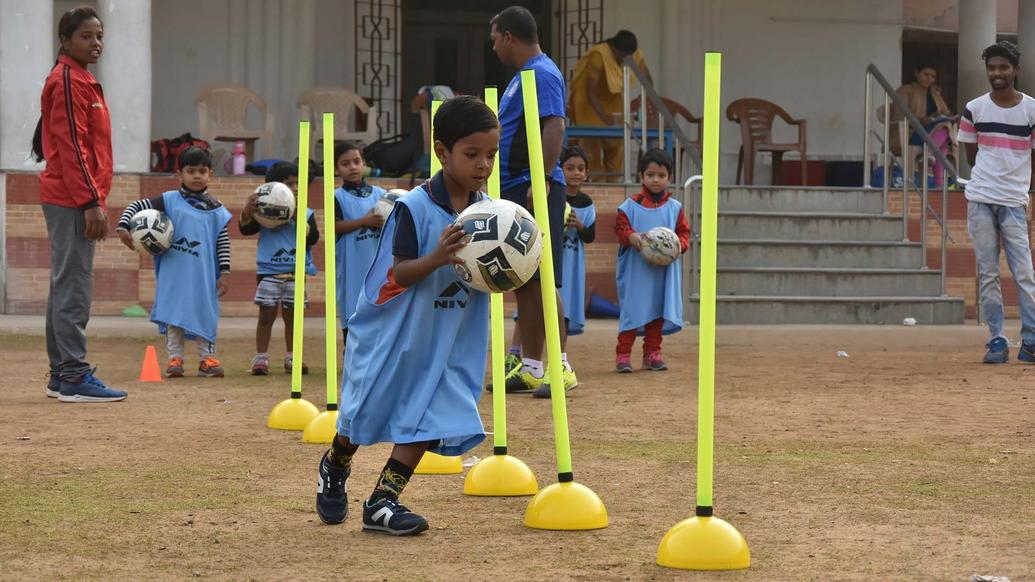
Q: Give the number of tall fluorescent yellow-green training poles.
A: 6